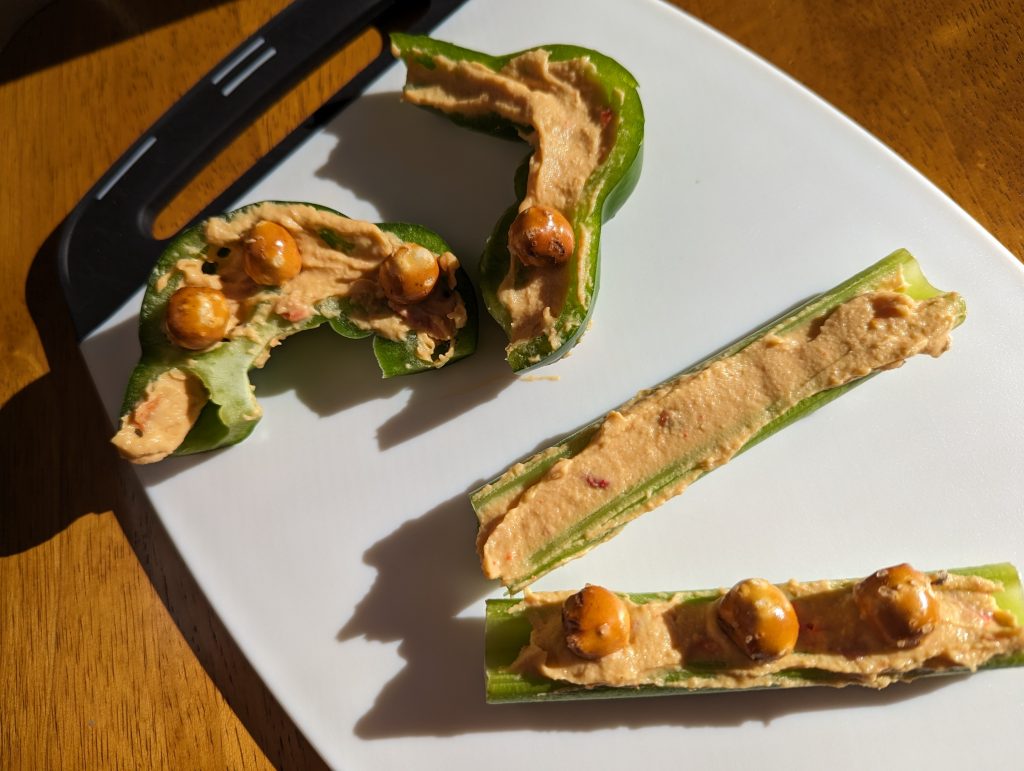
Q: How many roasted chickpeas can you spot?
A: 7